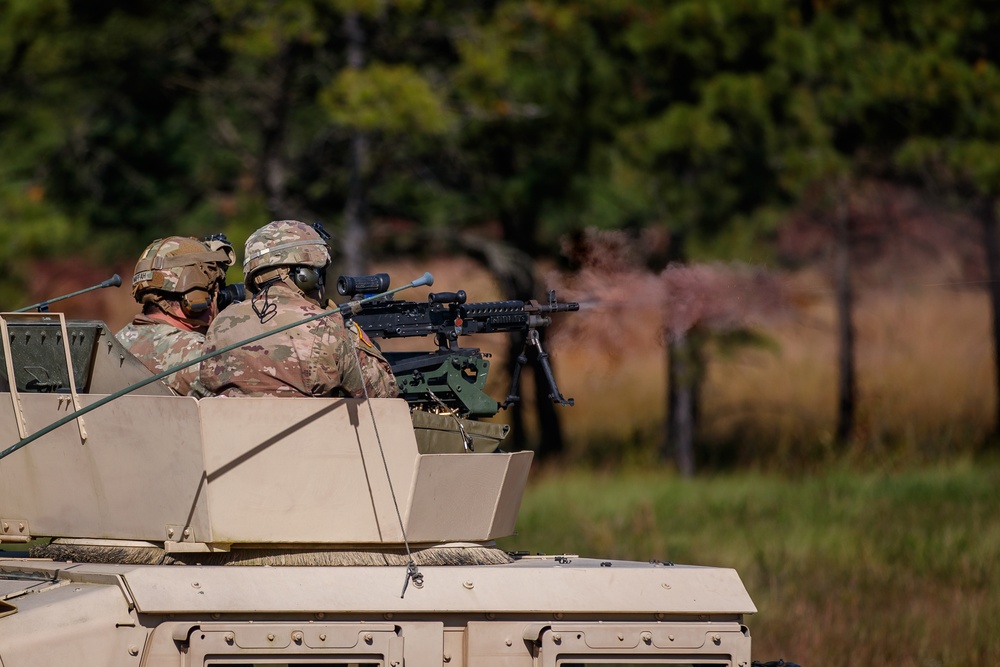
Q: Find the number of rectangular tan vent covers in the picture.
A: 2